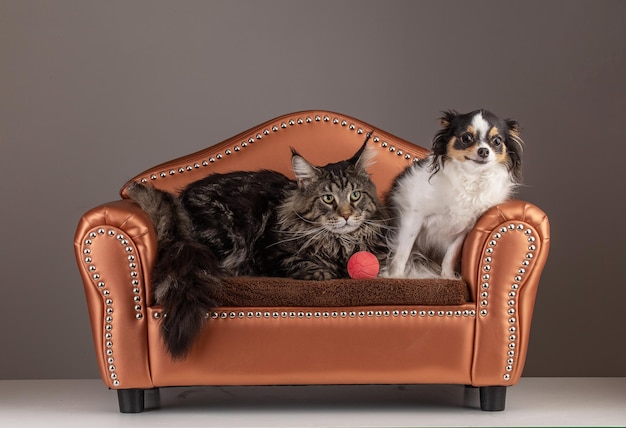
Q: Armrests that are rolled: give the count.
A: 2